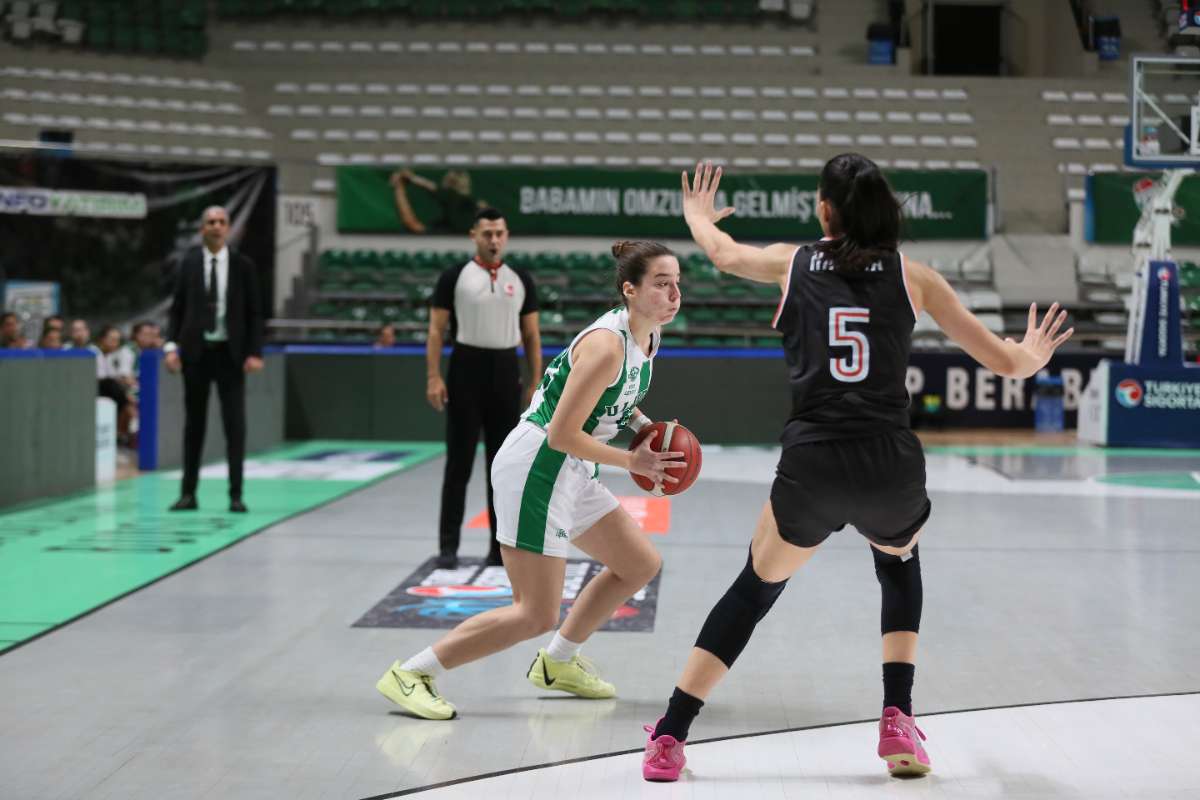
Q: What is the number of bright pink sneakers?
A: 2